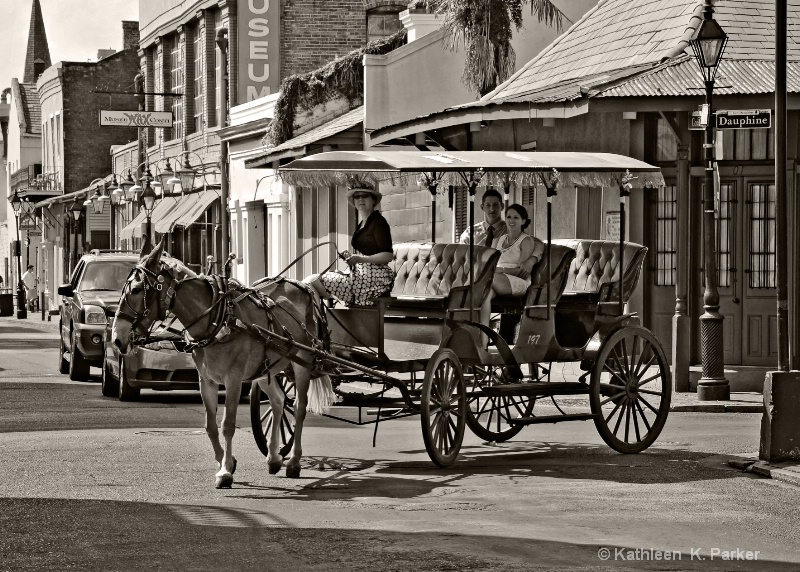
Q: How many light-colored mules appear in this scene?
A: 1